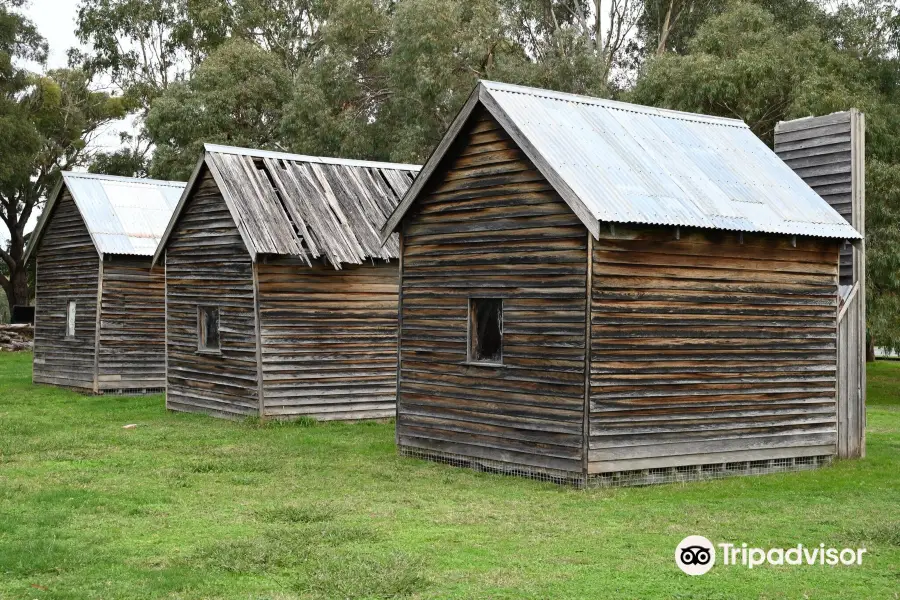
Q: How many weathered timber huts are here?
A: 3